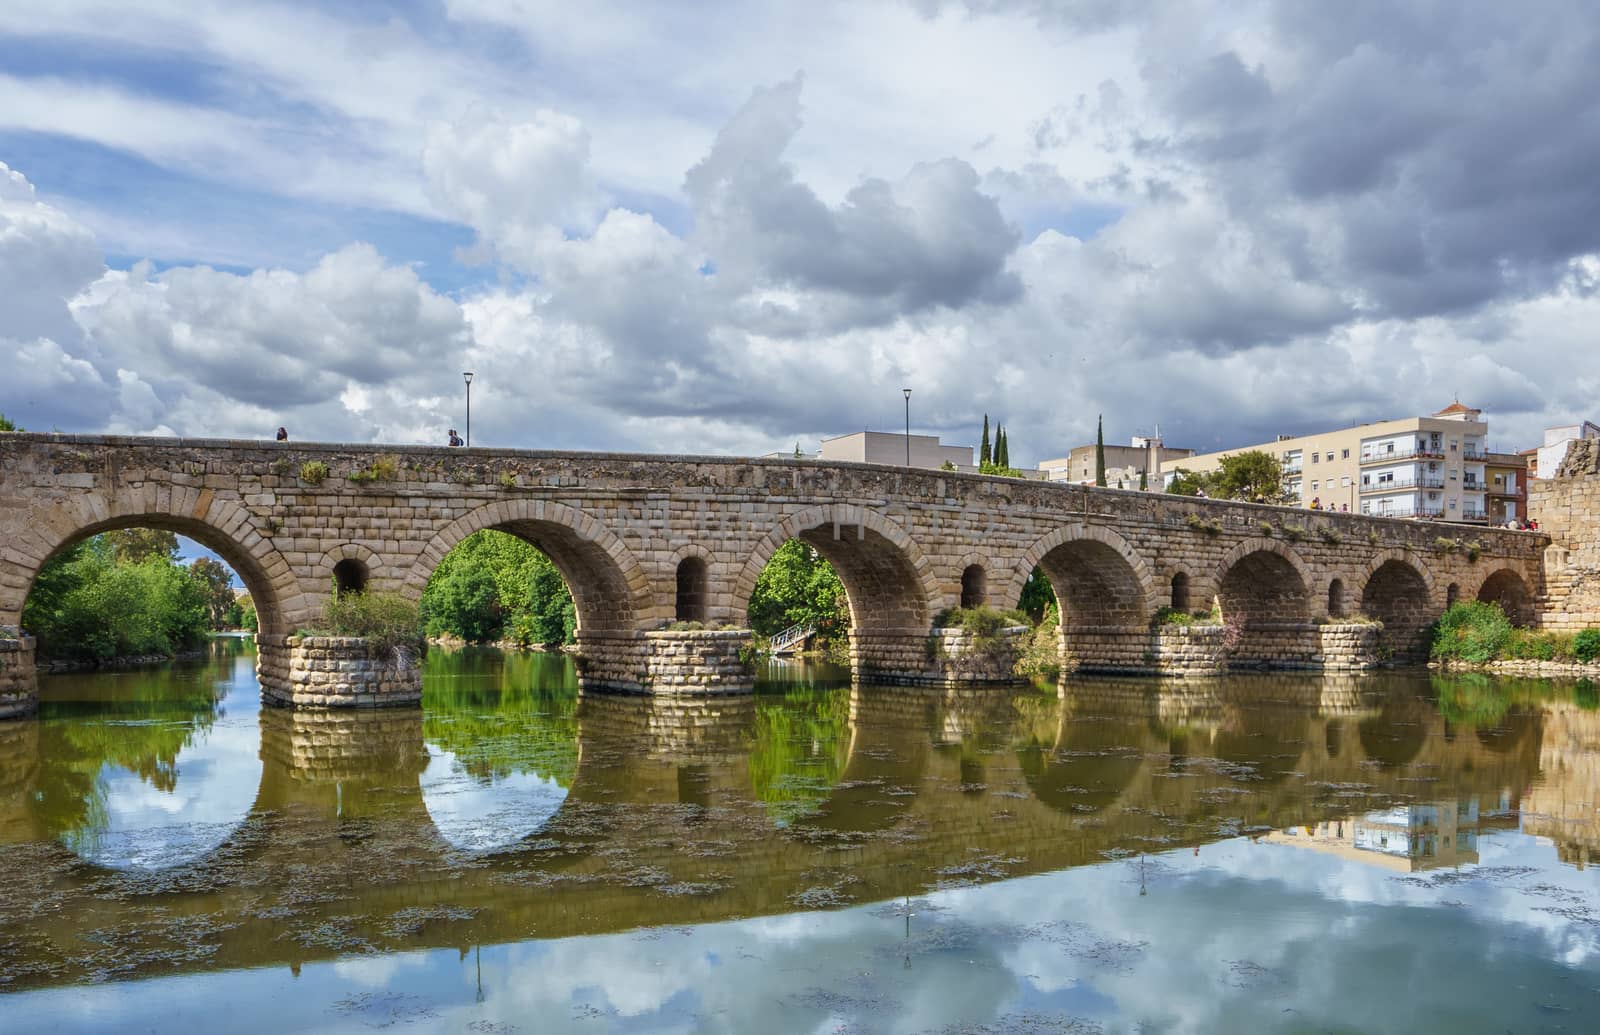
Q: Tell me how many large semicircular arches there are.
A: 7